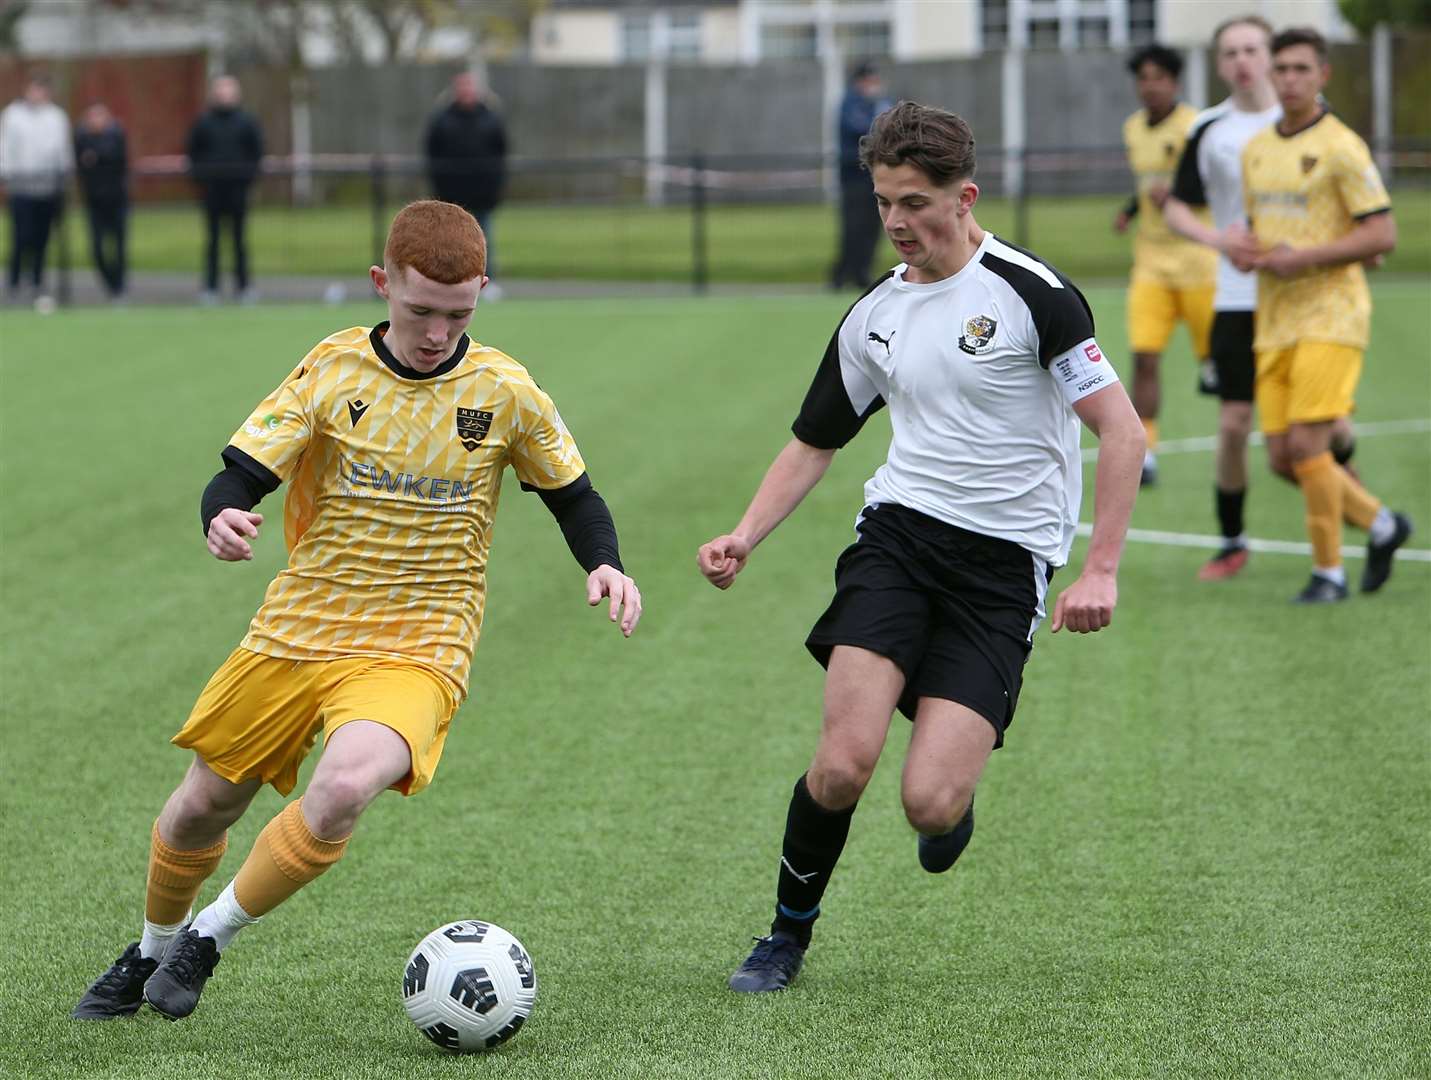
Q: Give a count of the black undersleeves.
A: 2